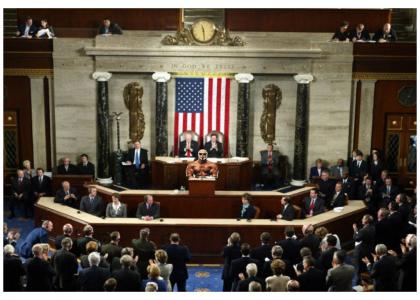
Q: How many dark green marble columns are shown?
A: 4